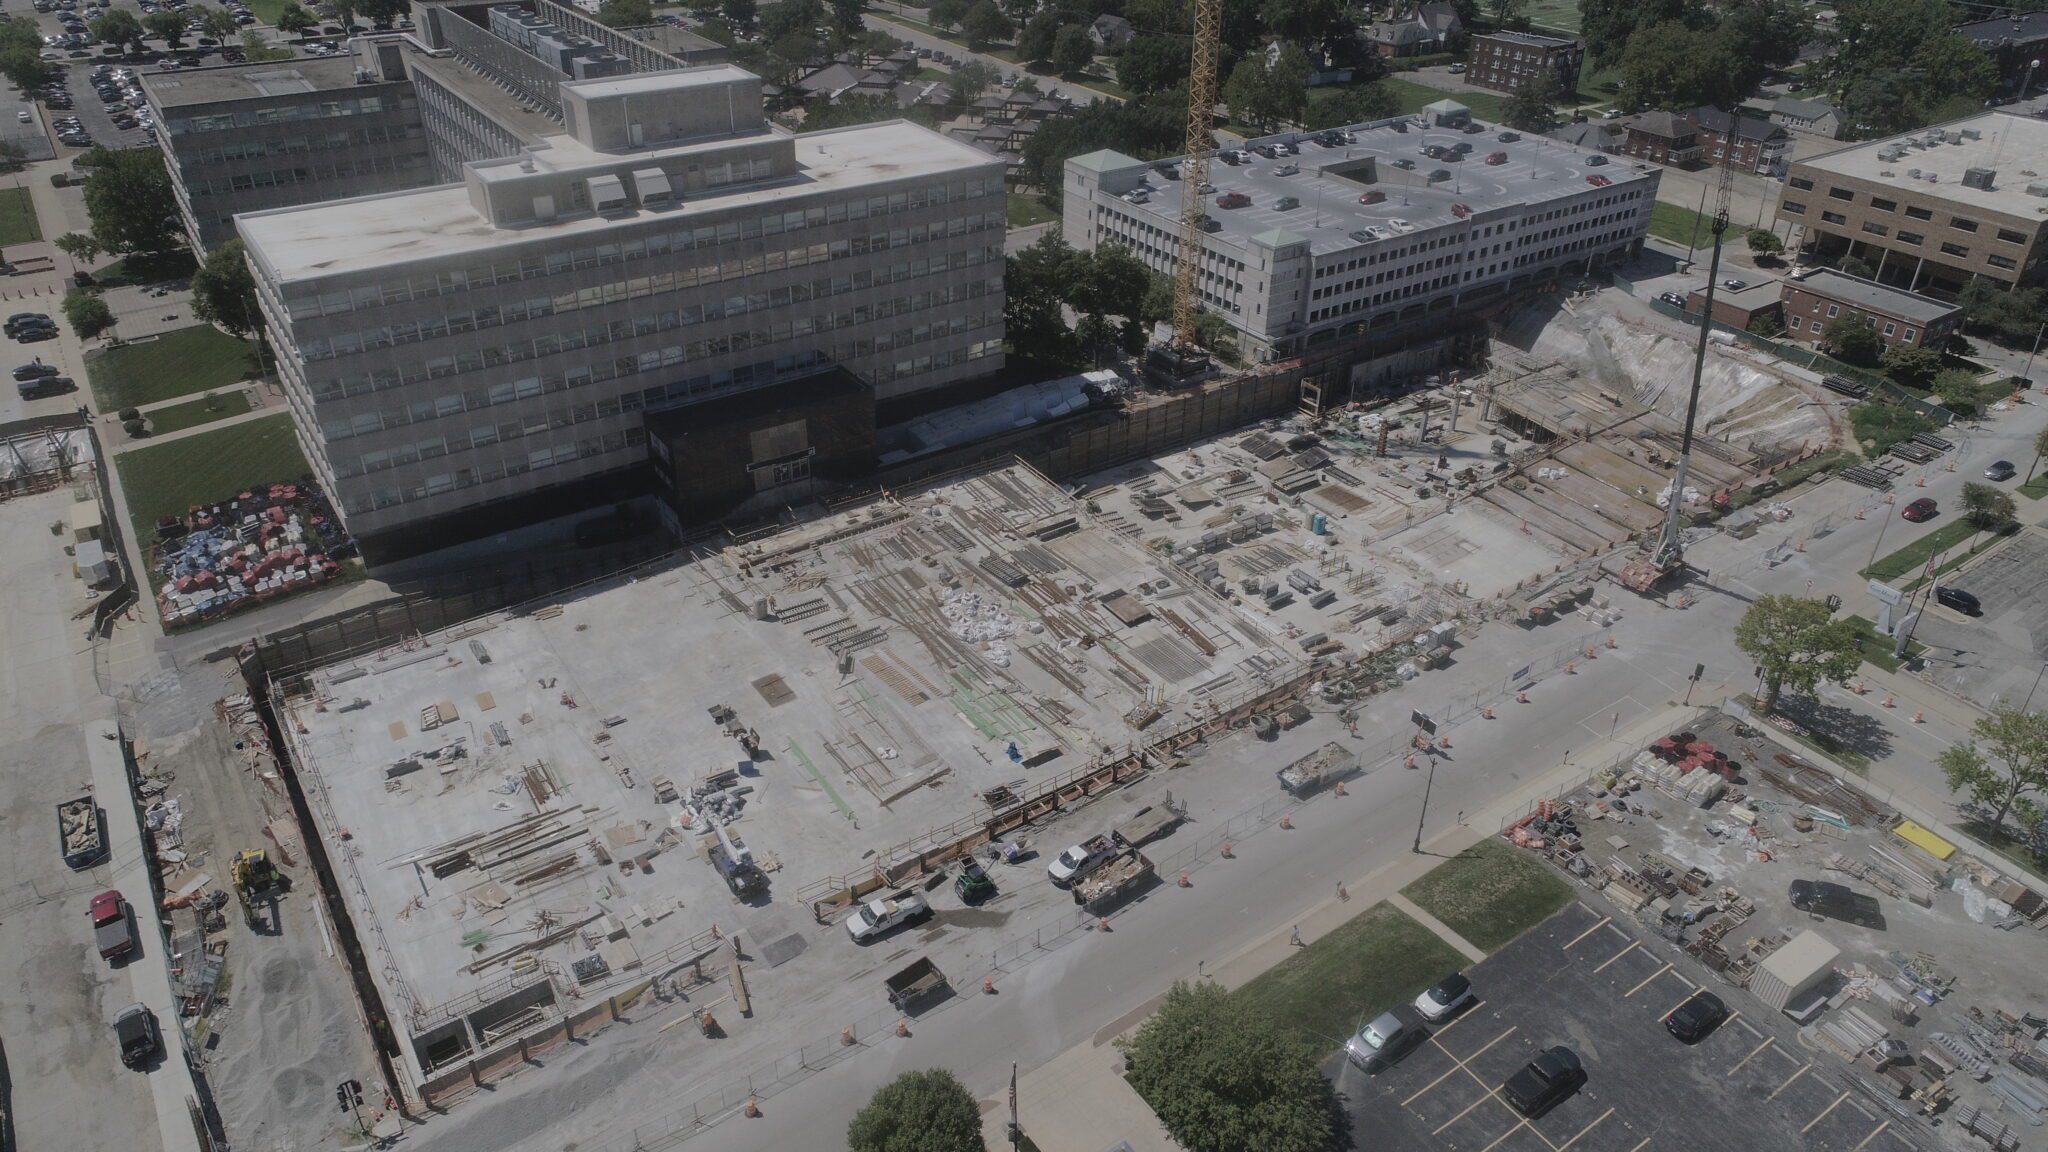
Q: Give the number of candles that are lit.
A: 0